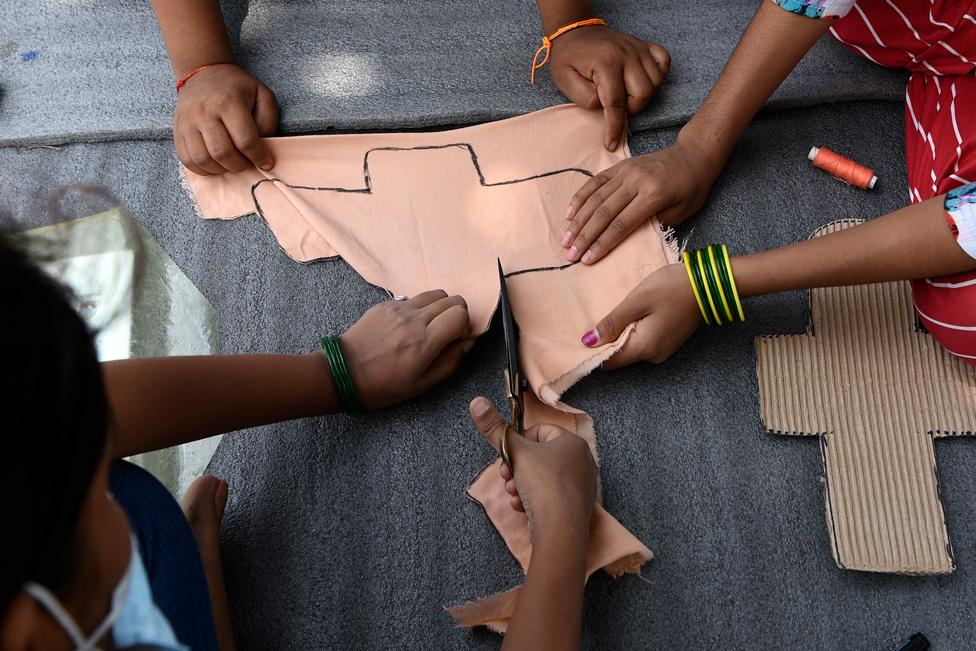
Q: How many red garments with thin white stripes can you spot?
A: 1